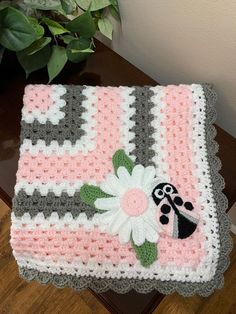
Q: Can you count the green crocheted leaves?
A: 3